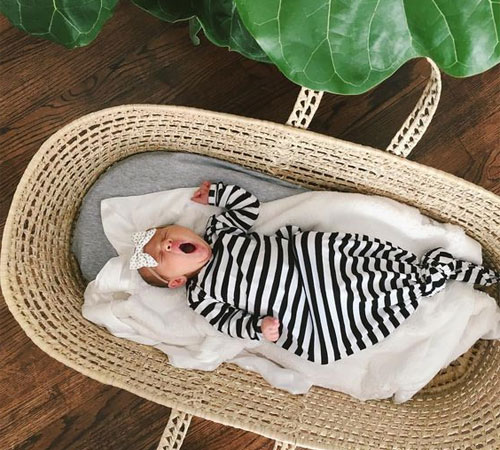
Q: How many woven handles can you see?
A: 2